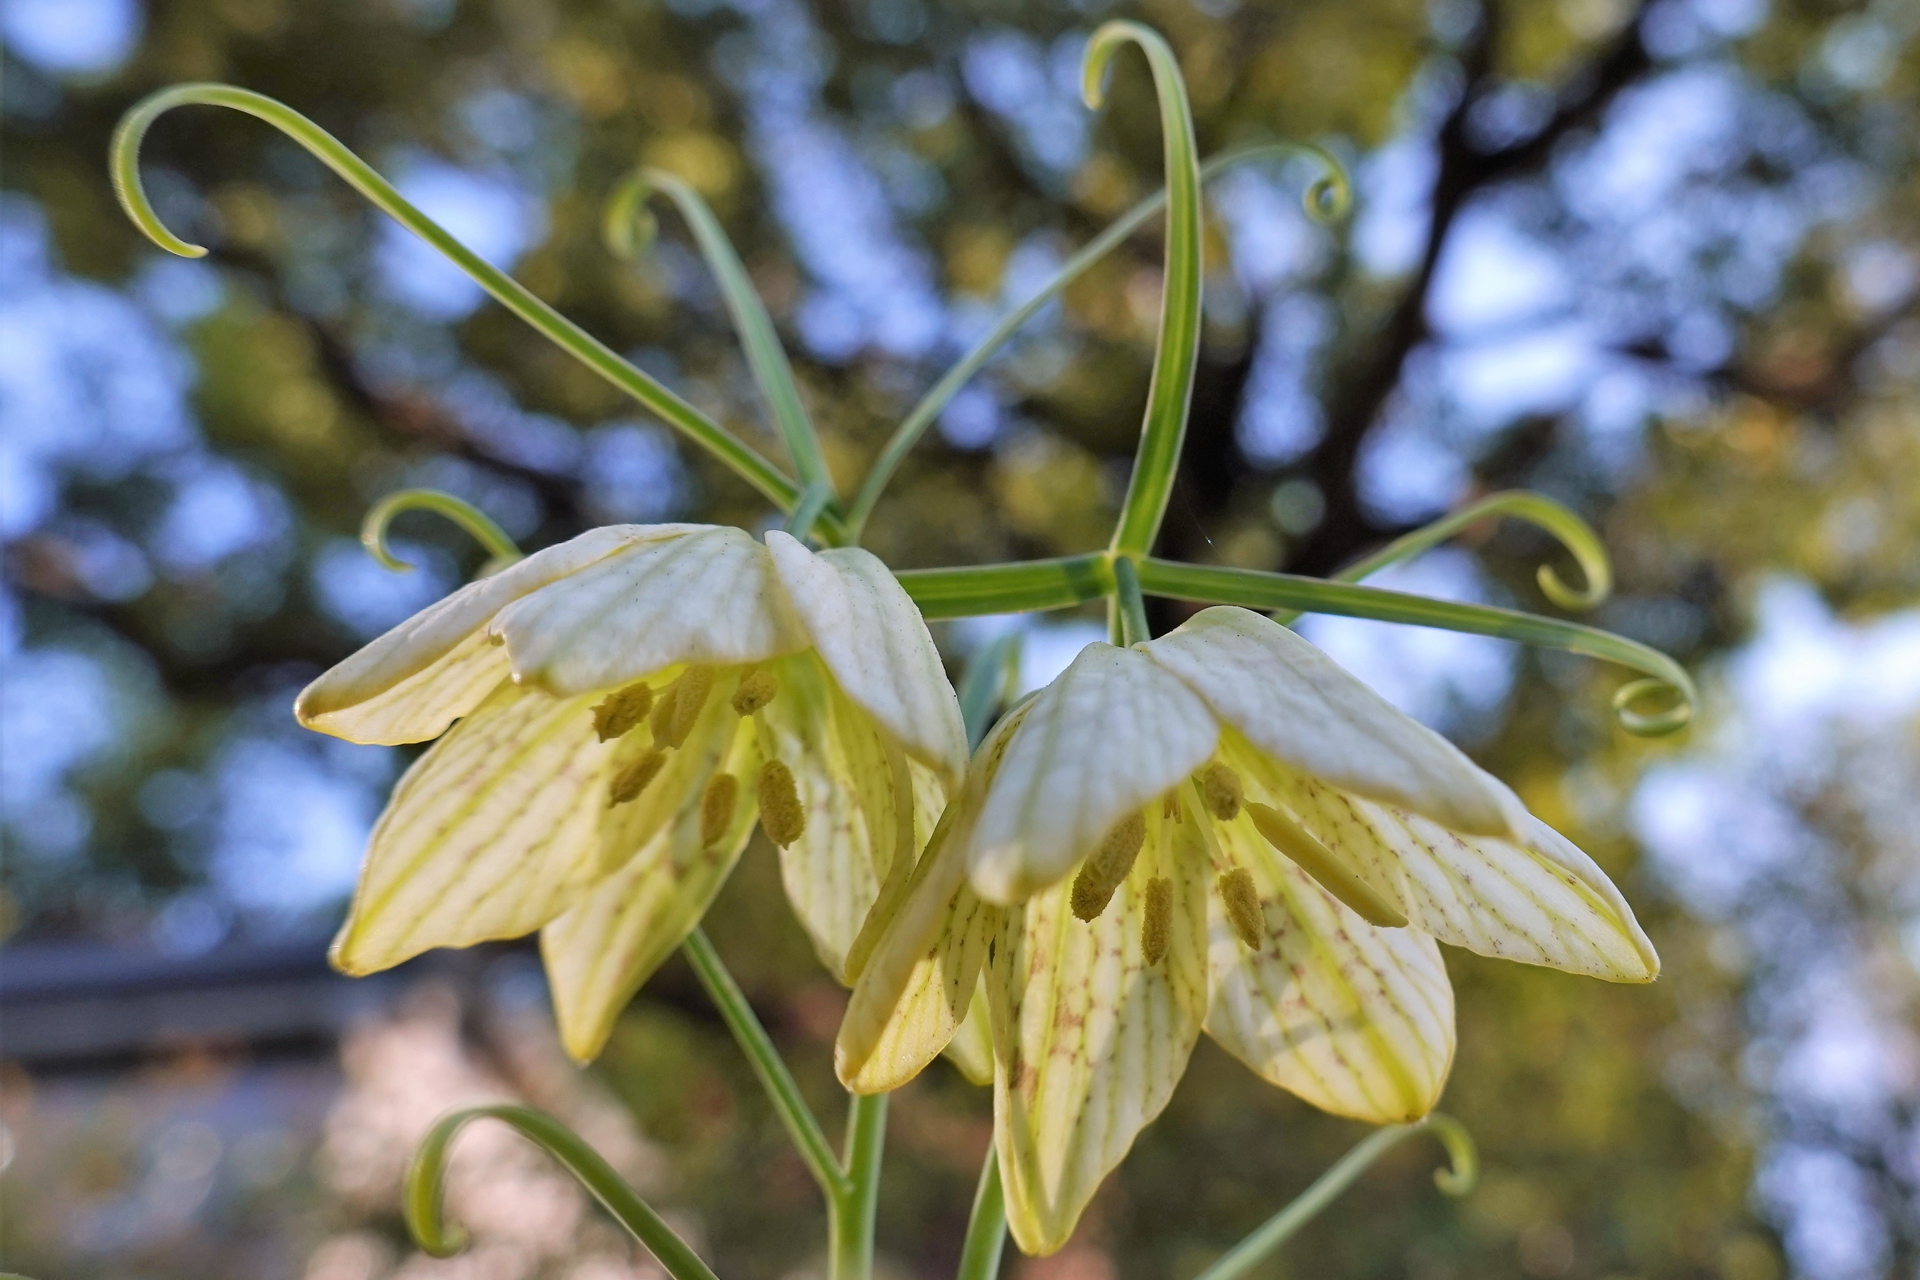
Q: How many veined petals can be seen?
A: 12